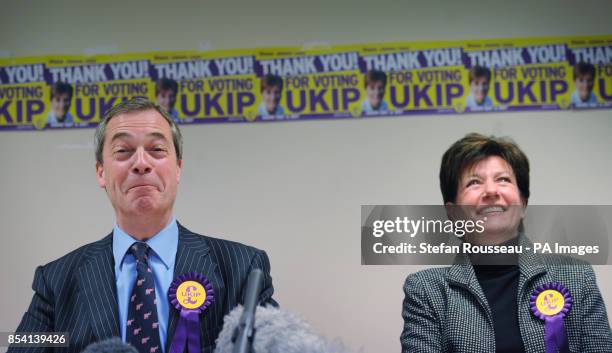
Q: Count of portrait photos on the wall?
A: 6